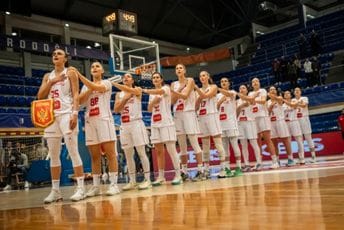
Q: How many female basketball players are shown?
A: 12